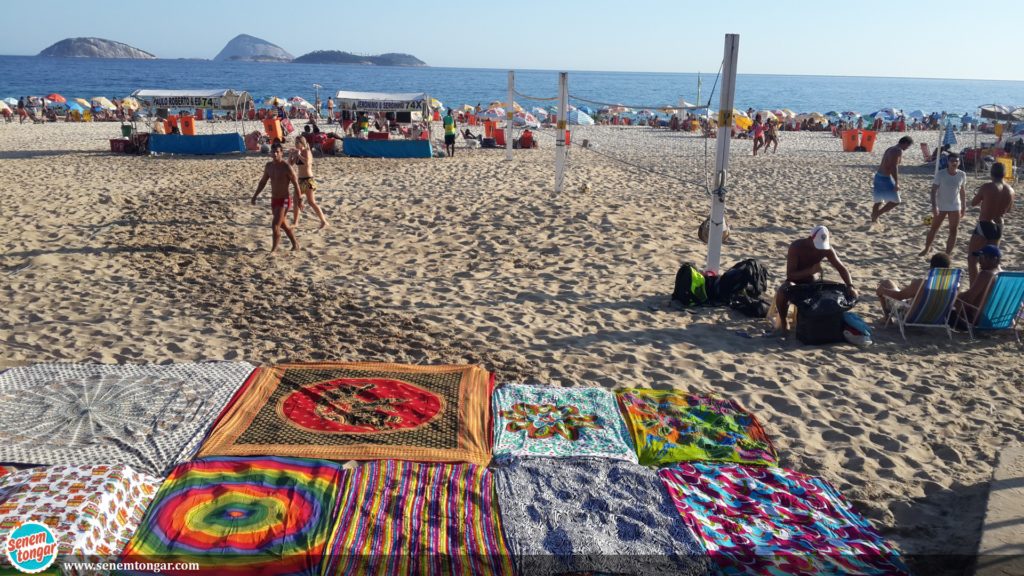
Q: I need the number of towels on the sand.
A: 9